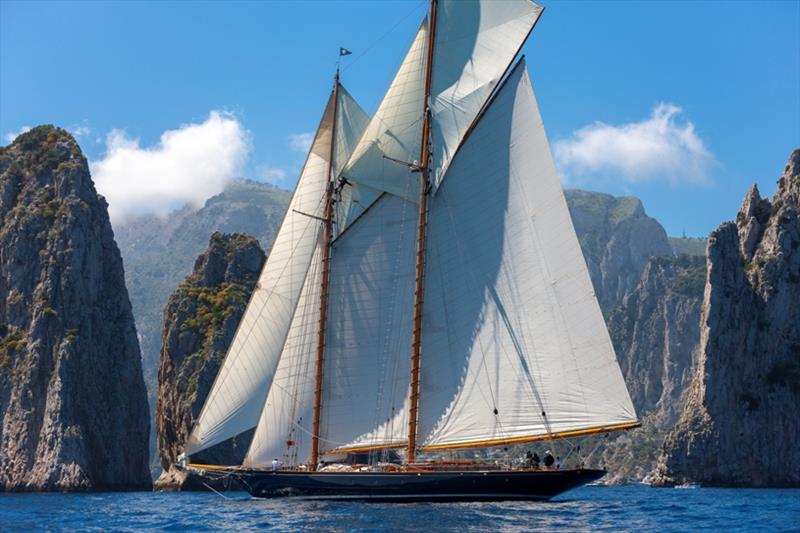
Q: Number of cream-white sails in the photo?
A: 7